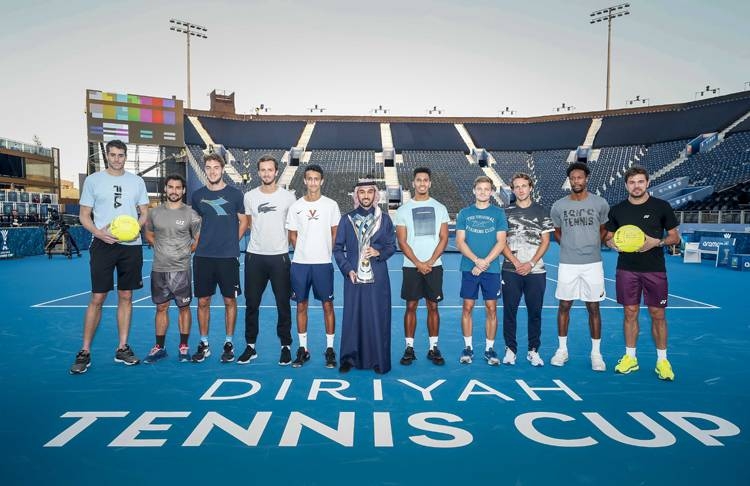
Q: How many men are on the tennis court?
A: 11